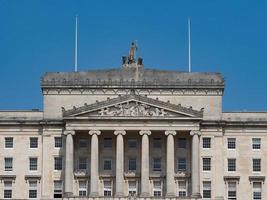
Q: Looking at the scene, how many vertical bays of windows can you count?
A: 11